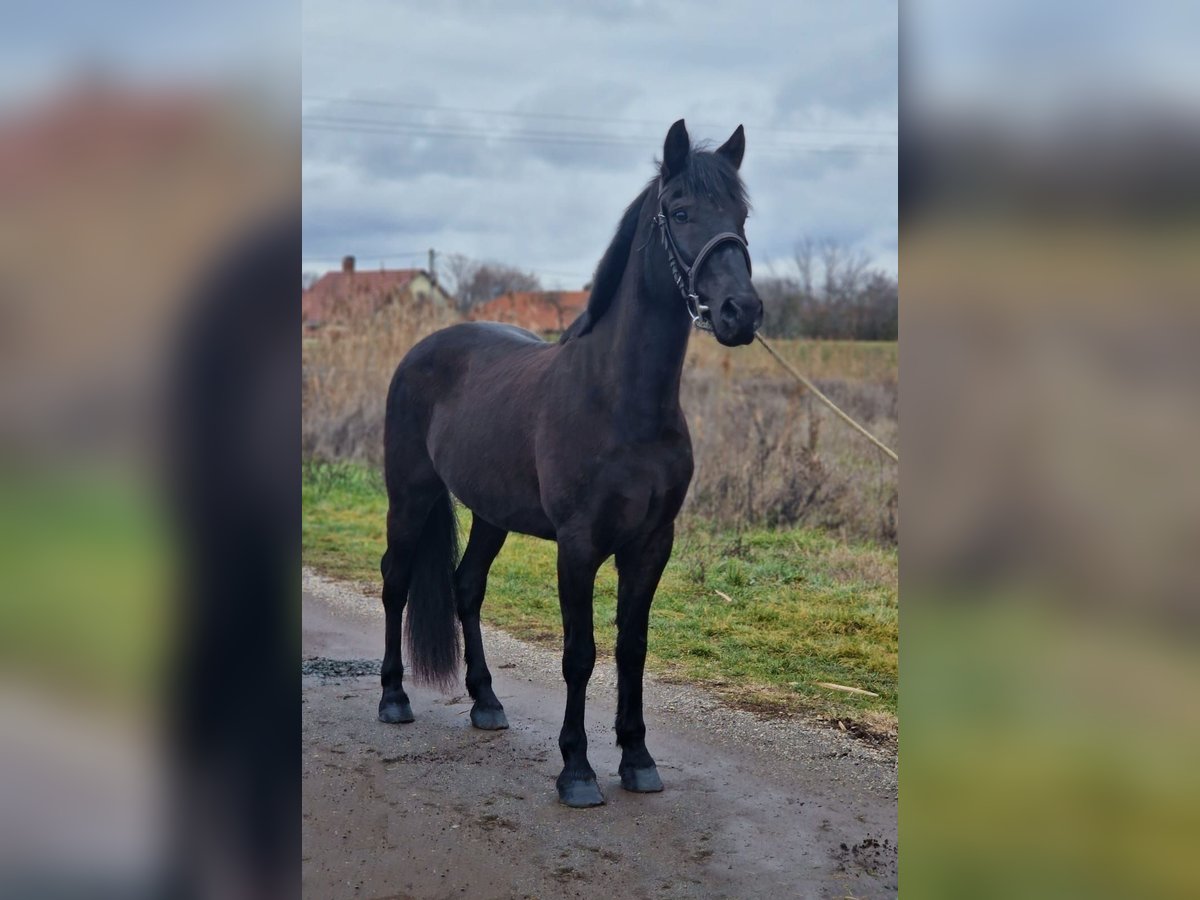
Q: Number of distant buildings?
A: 2